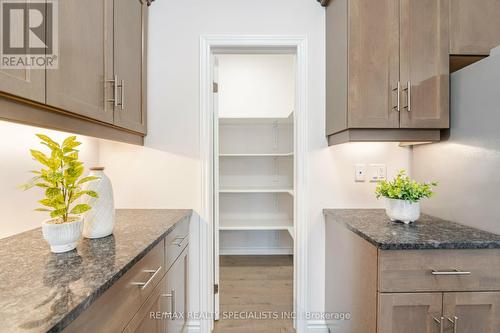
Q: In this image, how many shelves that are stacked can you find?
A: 4